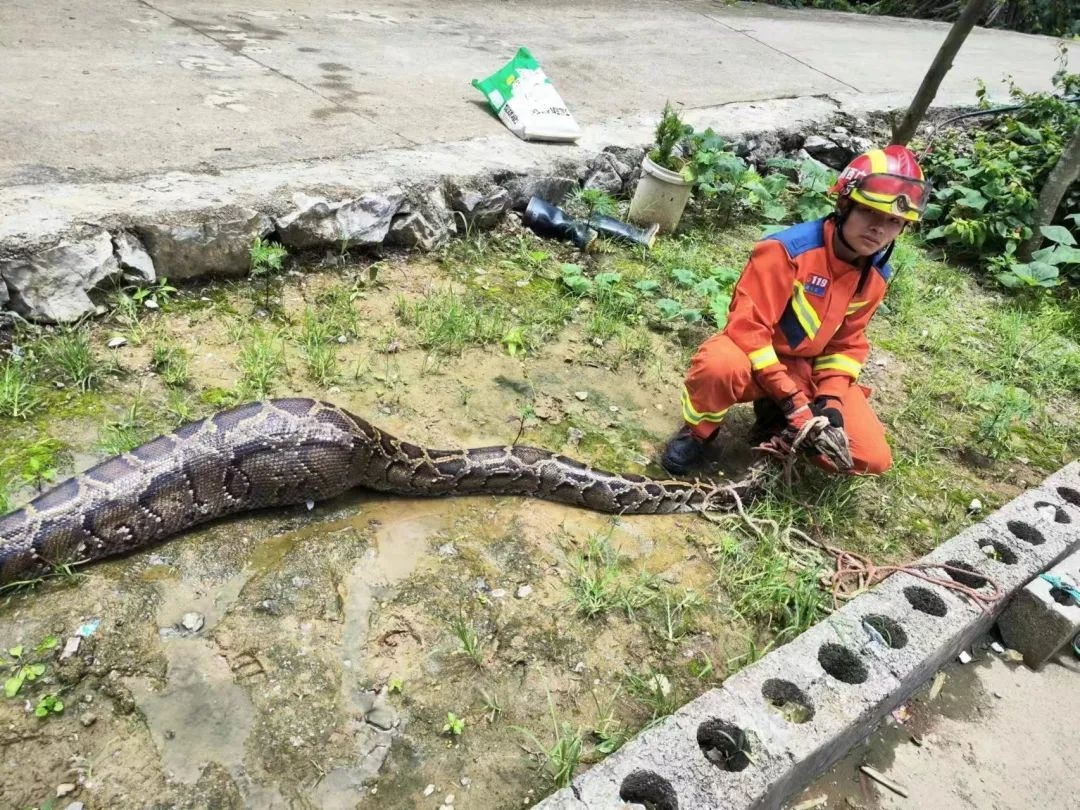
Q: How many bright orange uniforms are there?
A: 1